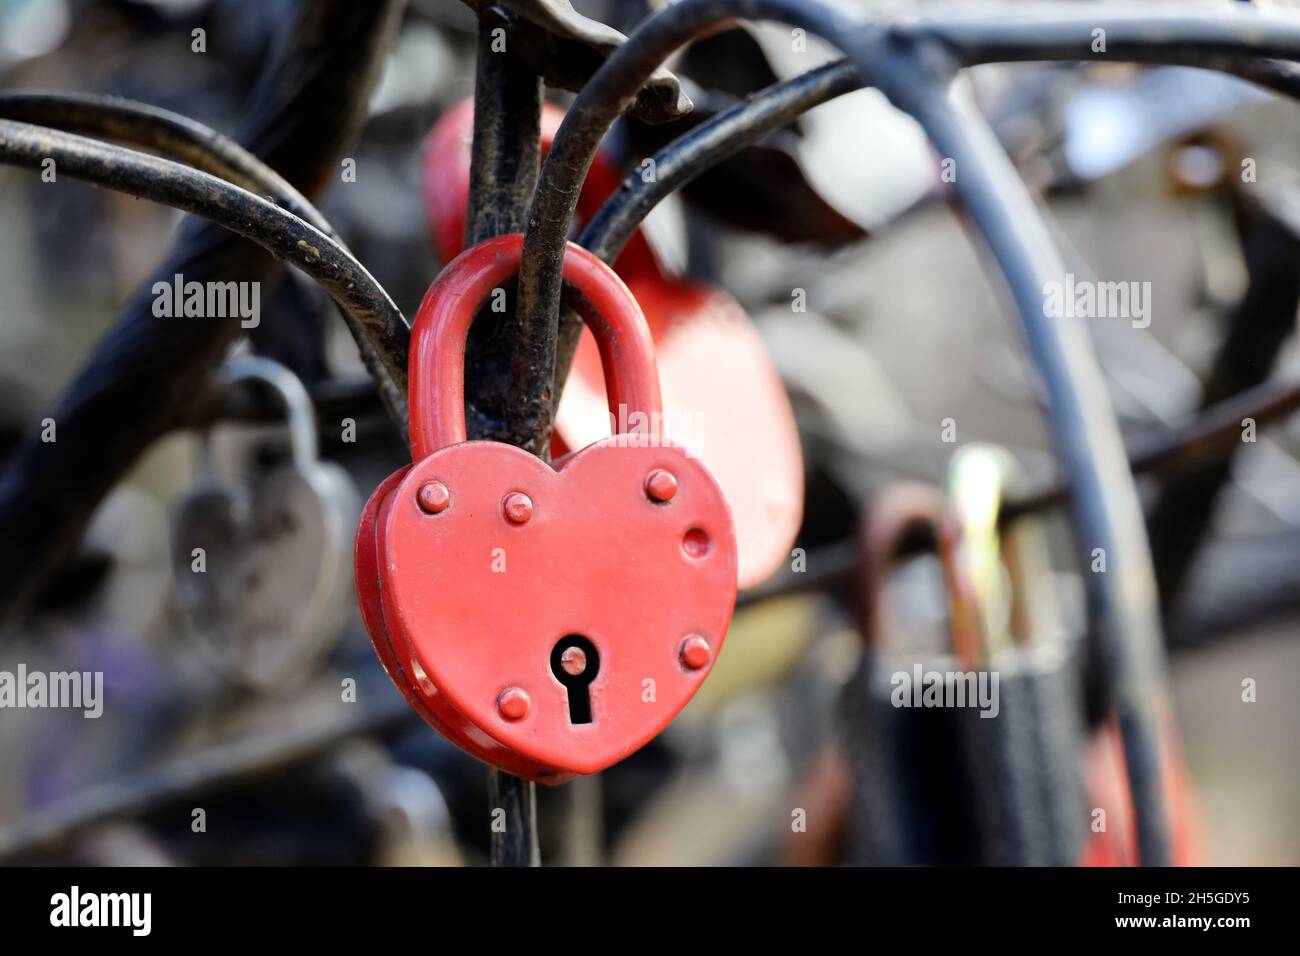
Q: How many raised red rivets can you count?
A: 5